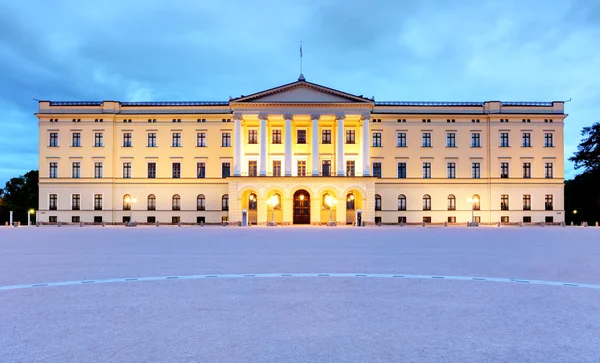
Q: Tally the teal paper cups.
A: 0